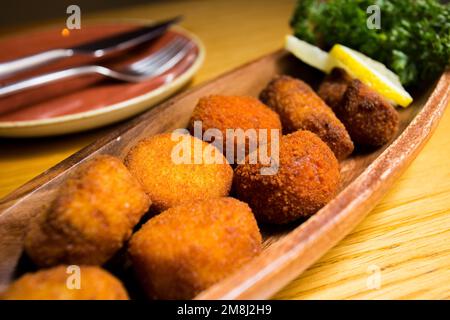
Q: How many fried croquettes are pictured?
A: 9